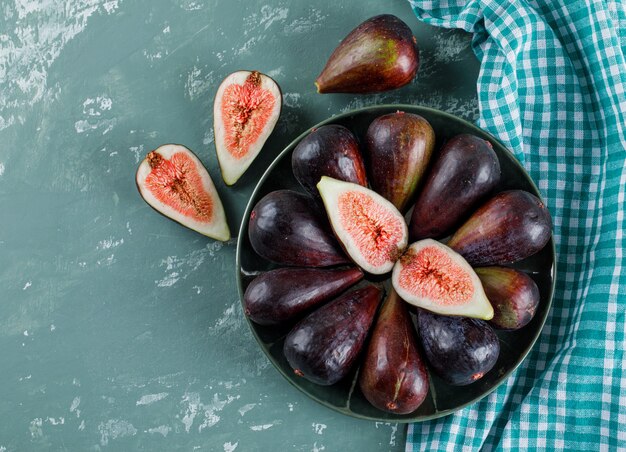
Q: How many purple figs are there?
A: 11